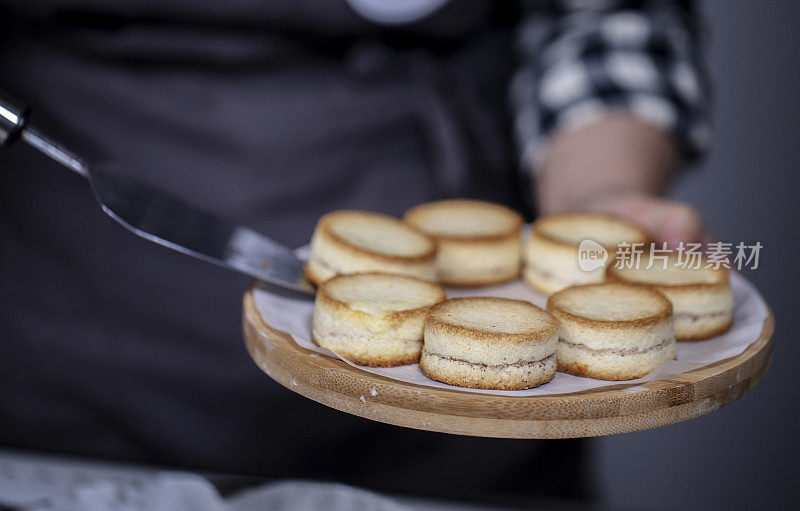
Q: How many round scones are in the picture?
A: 7